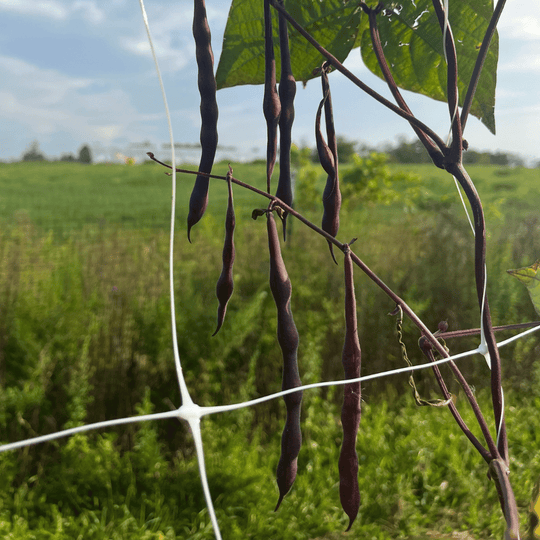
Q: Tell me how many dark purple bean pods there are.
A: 8